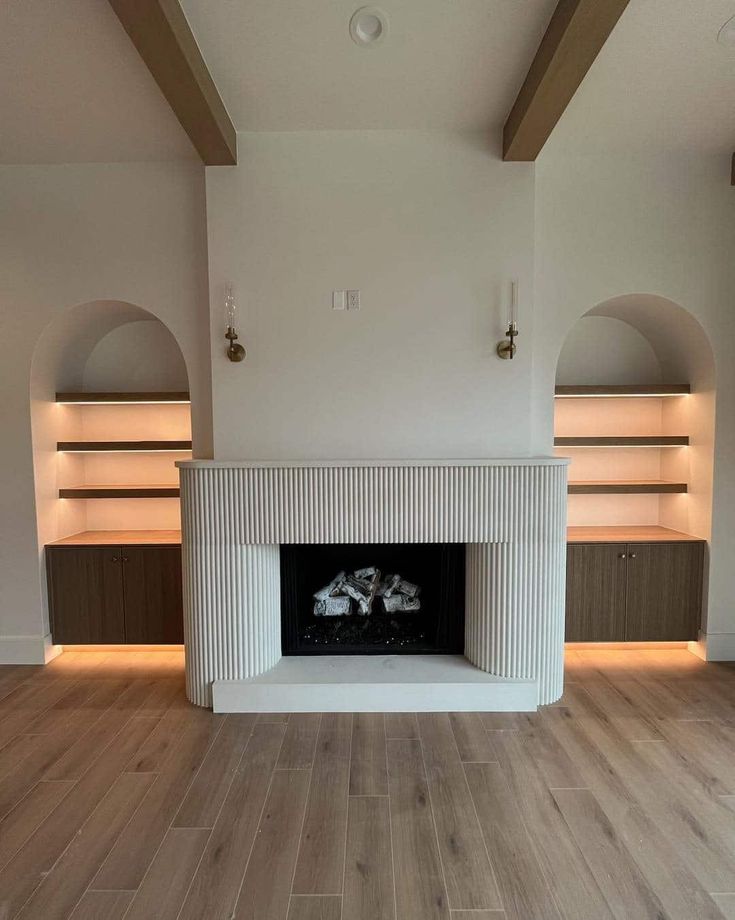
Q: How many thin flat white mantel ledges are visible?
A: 1